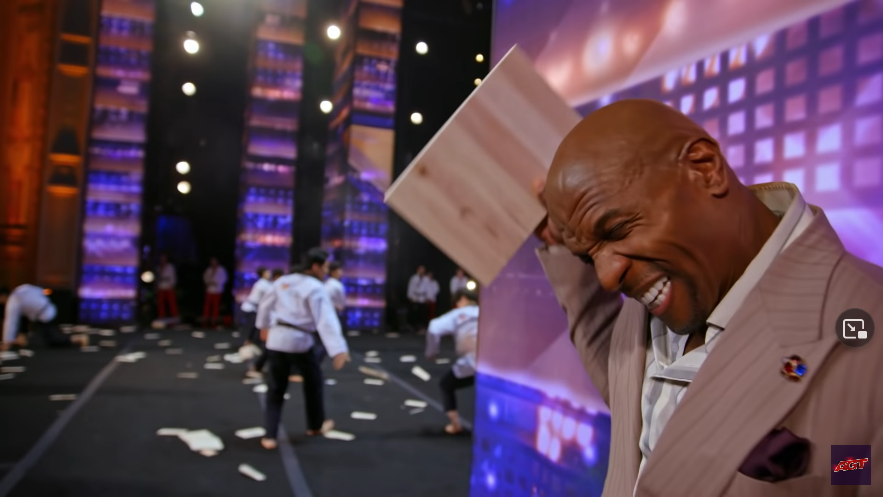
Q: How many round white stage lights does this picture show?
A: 13